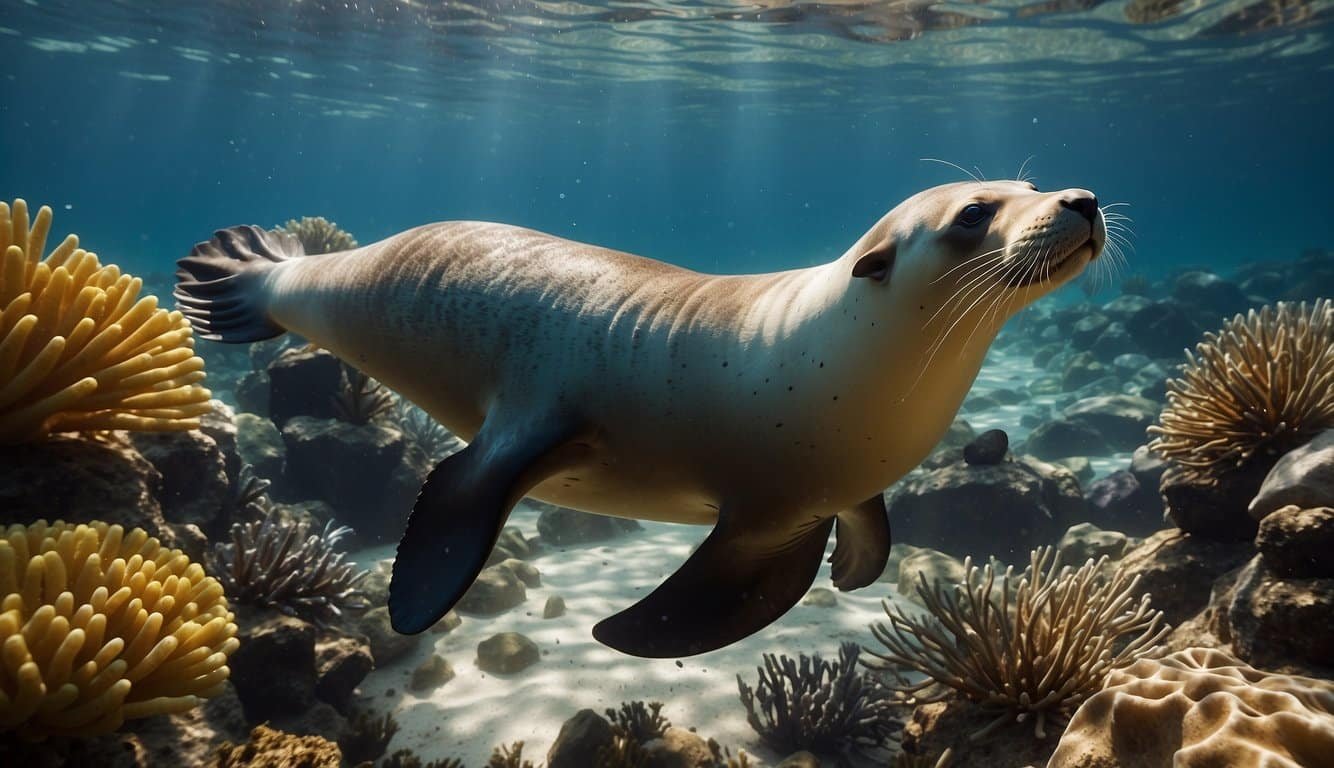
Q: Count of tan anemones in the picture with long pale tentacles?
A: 2